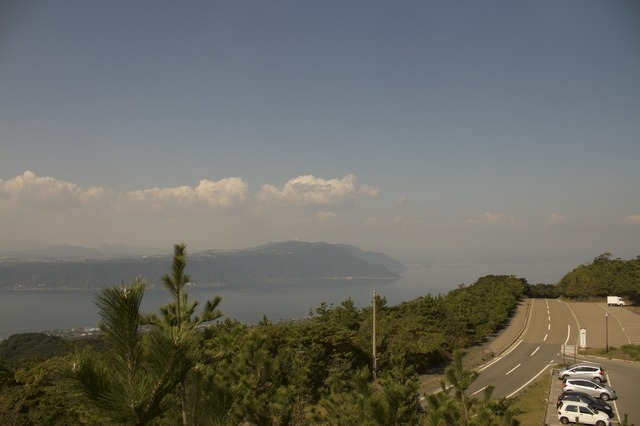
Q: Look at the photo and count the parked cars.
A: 4